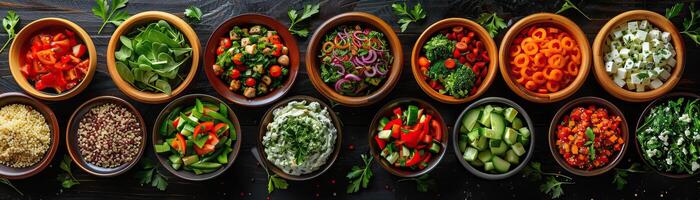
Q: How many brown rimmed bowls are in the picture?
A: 14